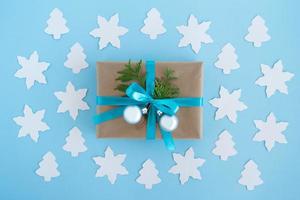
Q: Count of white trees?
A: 10